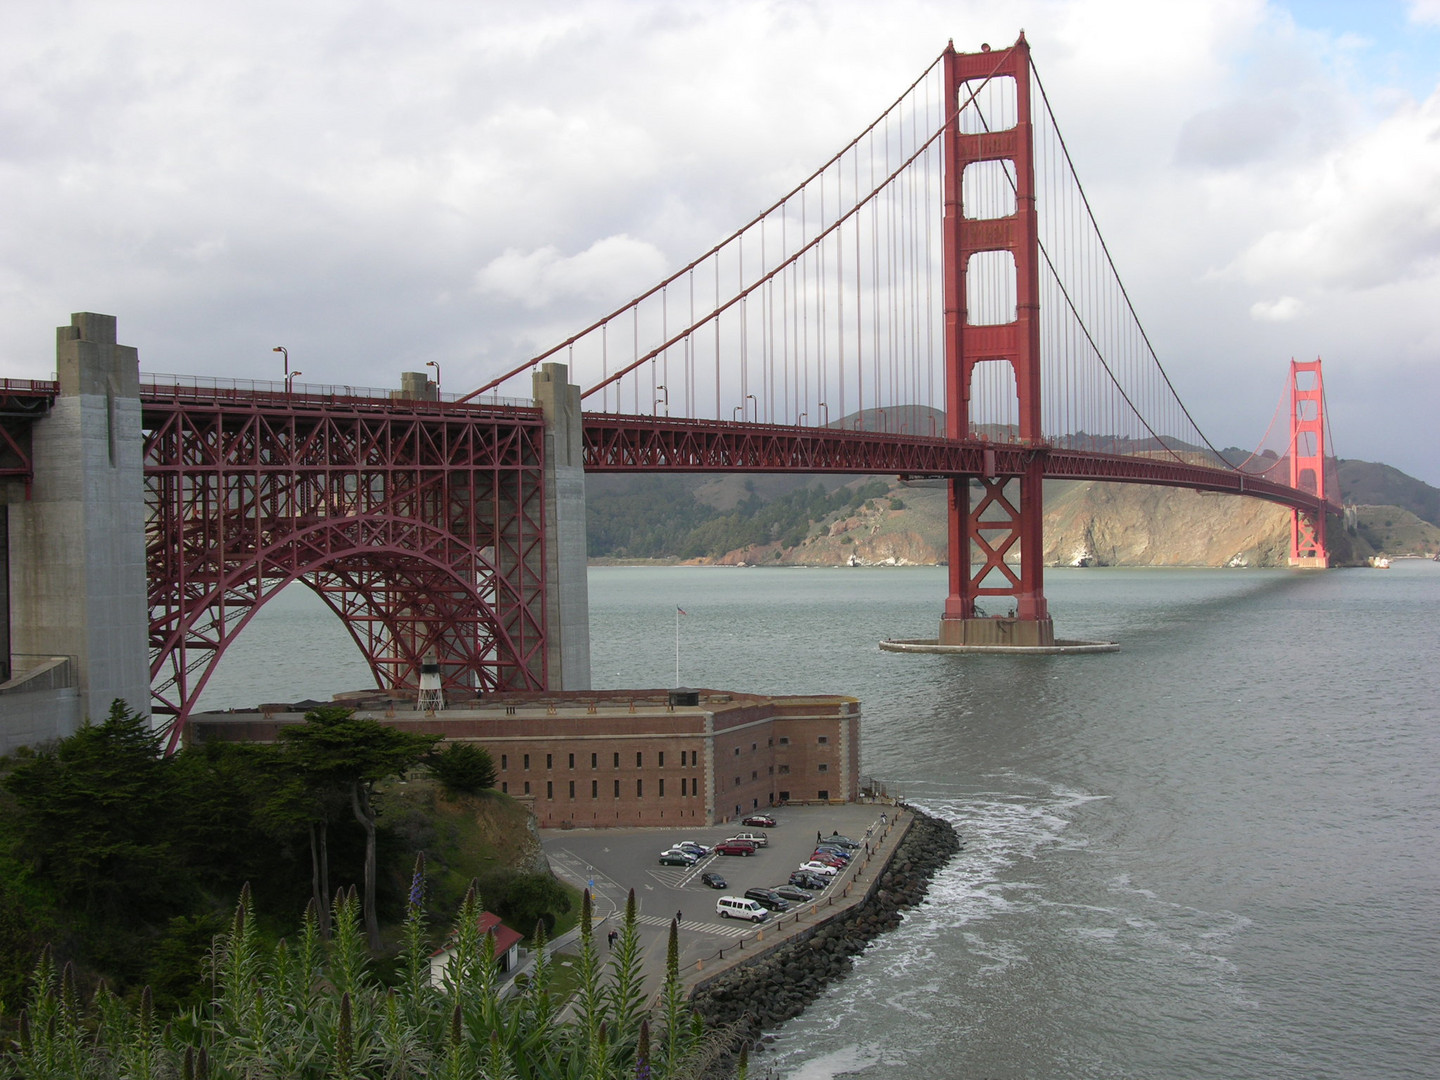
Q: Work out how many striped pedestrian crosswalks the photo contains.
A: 1